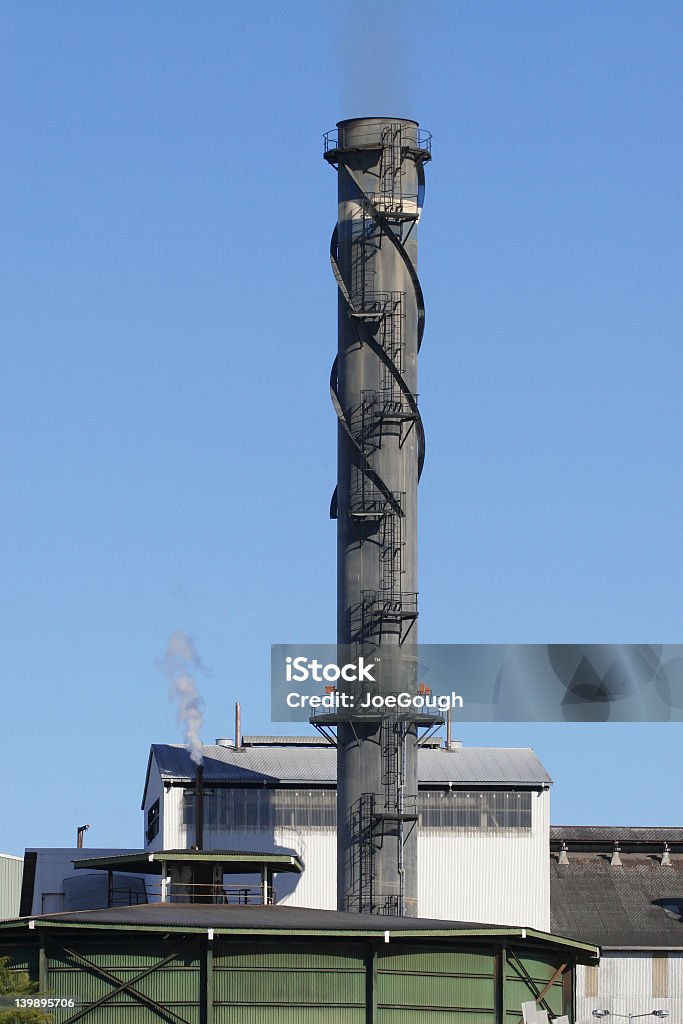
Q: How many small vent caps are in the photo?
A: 3